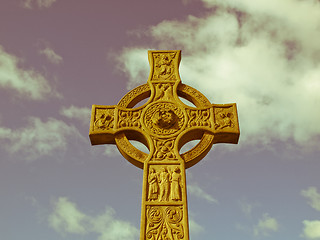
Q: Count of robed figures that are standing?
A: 3